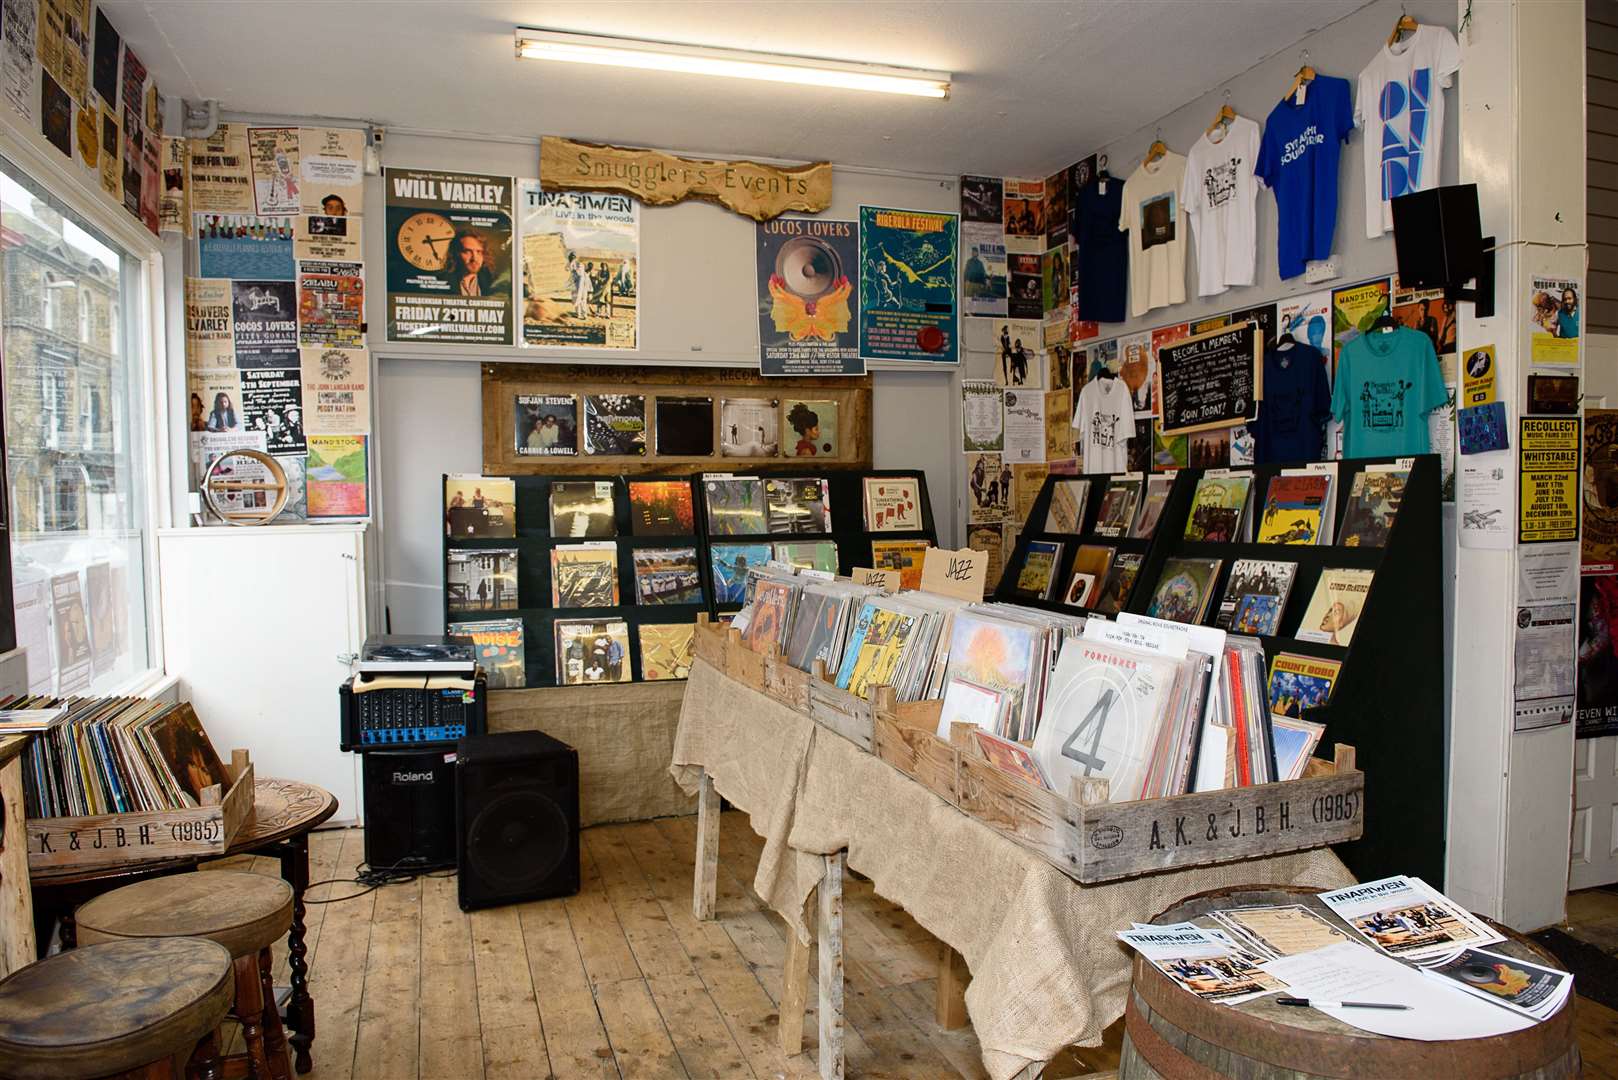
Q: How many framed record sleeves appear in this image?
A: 5